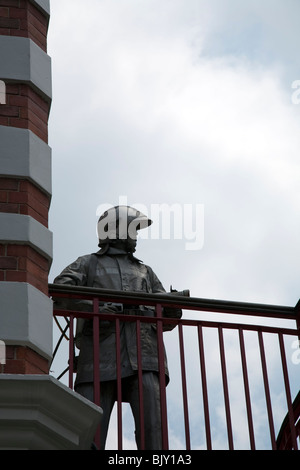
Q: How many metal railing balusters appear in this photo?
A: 11